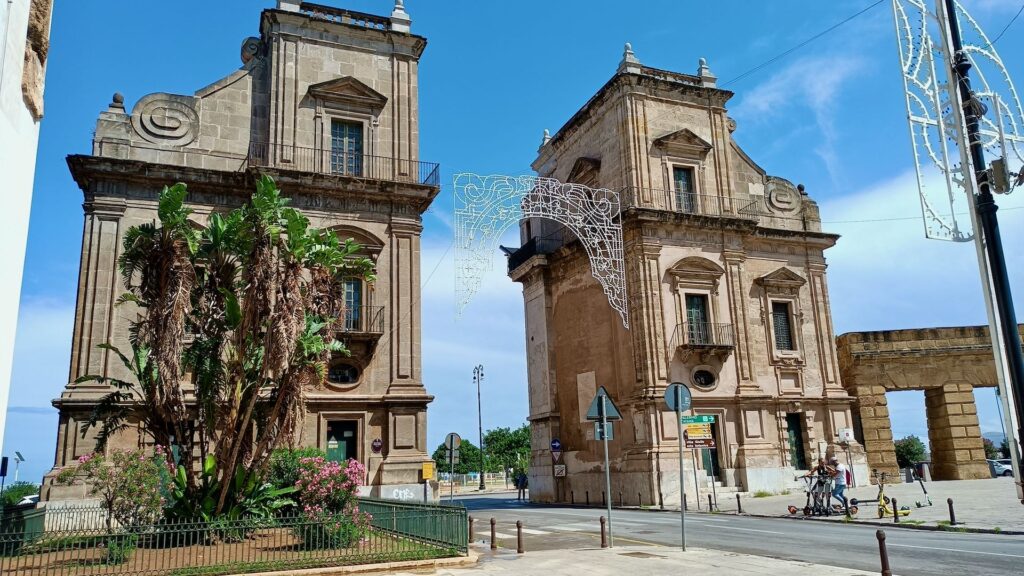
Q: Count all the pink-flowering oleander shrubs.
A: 2